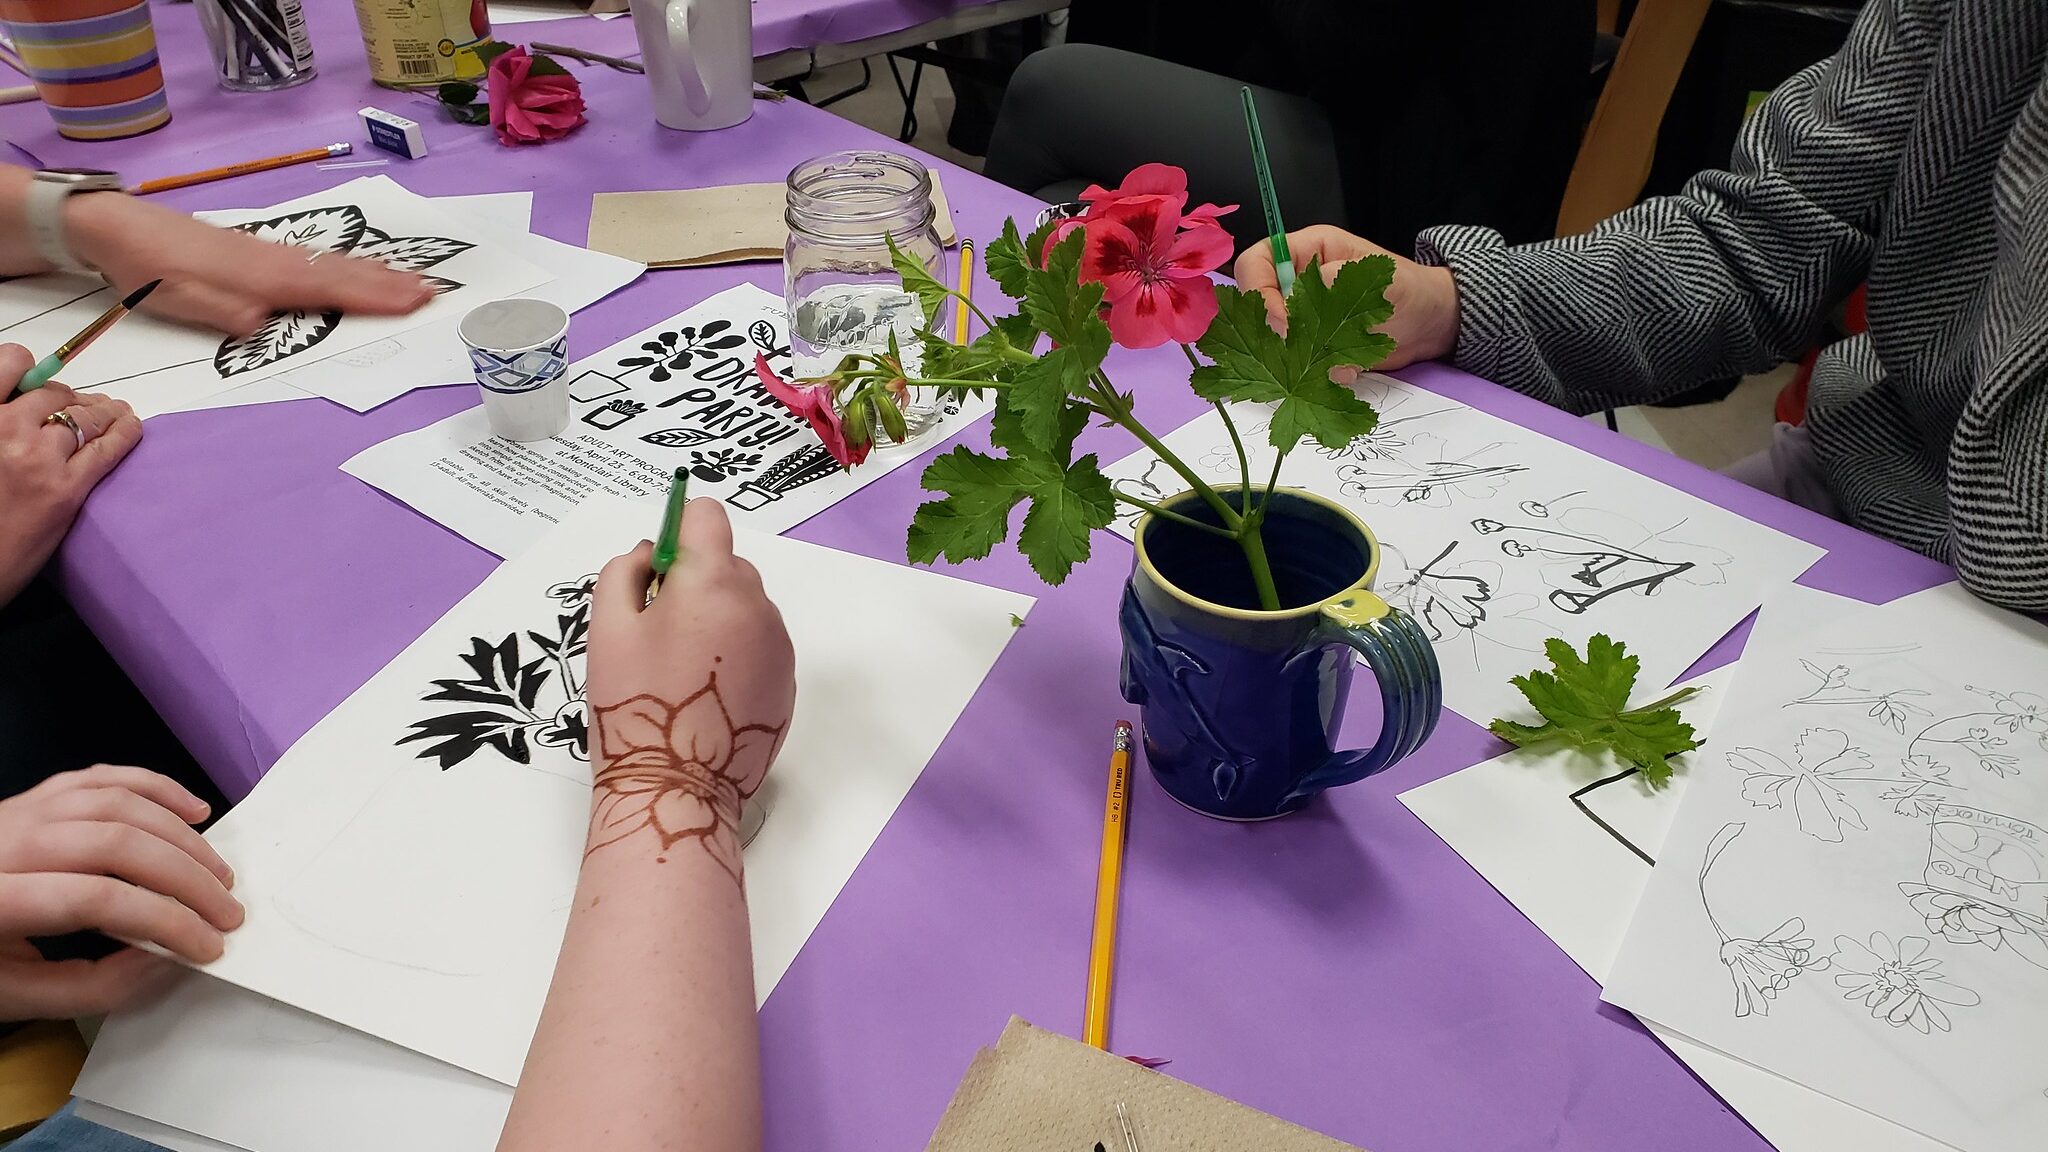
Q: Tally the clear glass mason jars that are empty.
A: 0